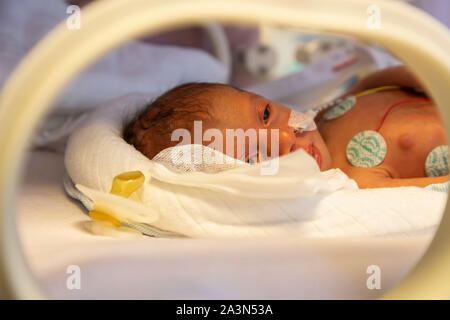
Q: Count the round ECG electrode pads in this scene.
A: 3